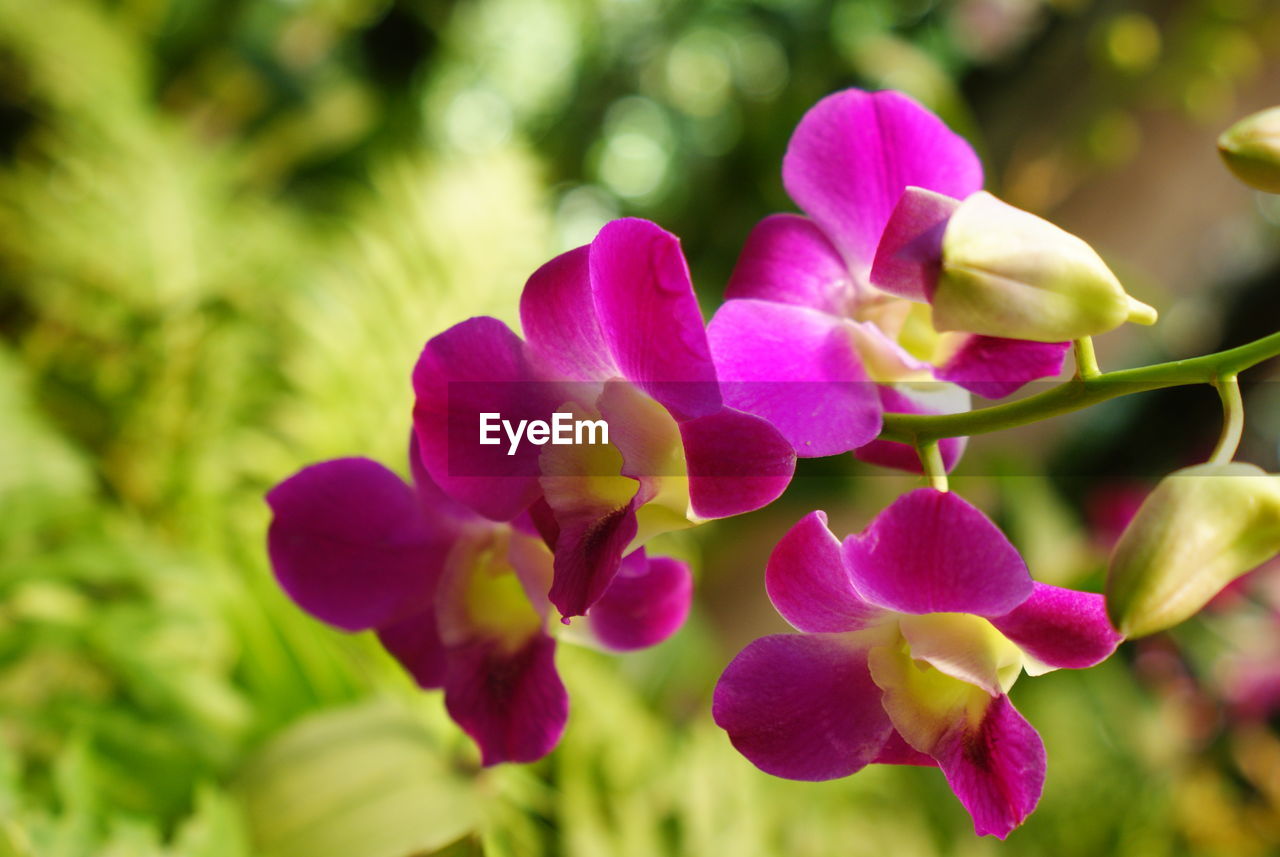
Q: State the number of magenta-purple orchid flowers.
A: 4